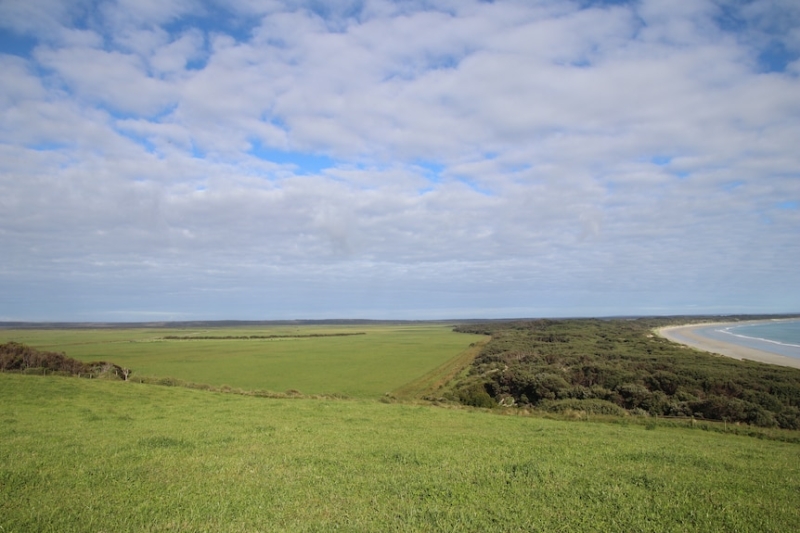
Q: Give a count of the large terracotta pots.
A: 0